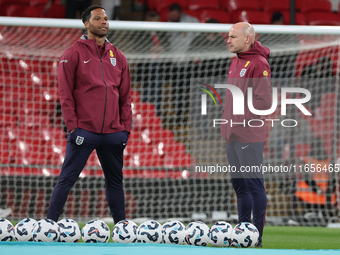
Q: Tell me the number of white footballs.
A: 11